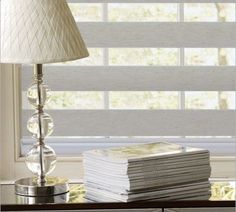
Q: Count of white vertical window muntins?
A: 2